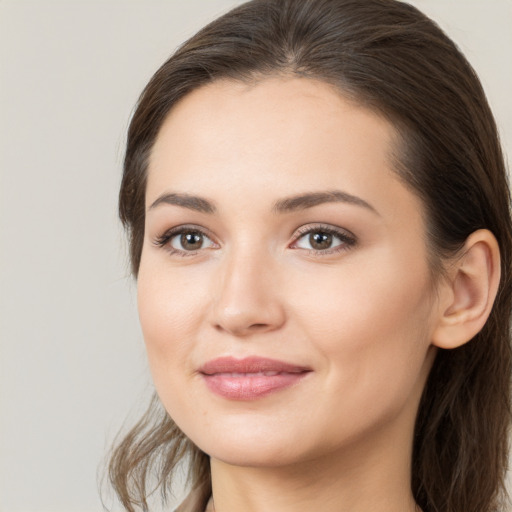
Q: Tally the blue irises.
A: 0